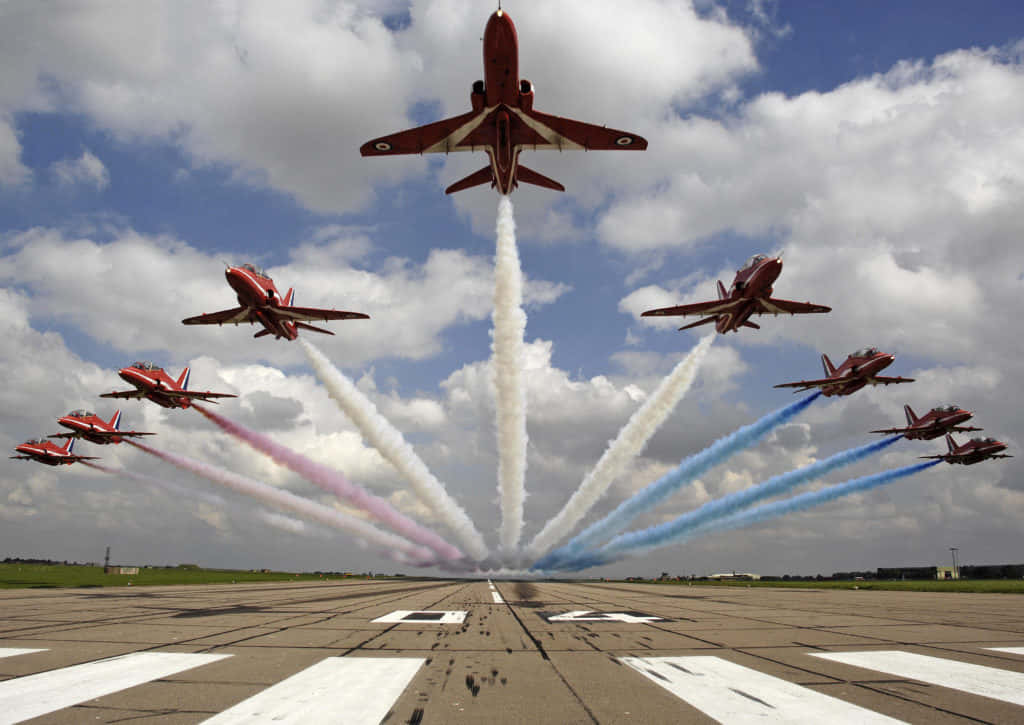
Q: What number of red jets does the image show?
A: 9